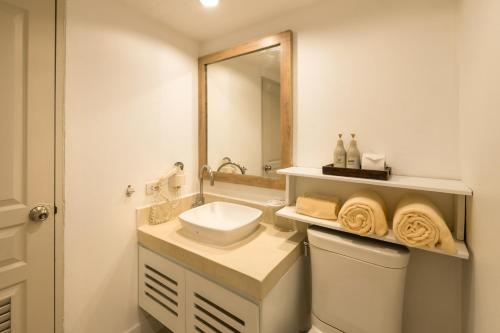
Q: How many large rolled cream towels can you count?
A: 2